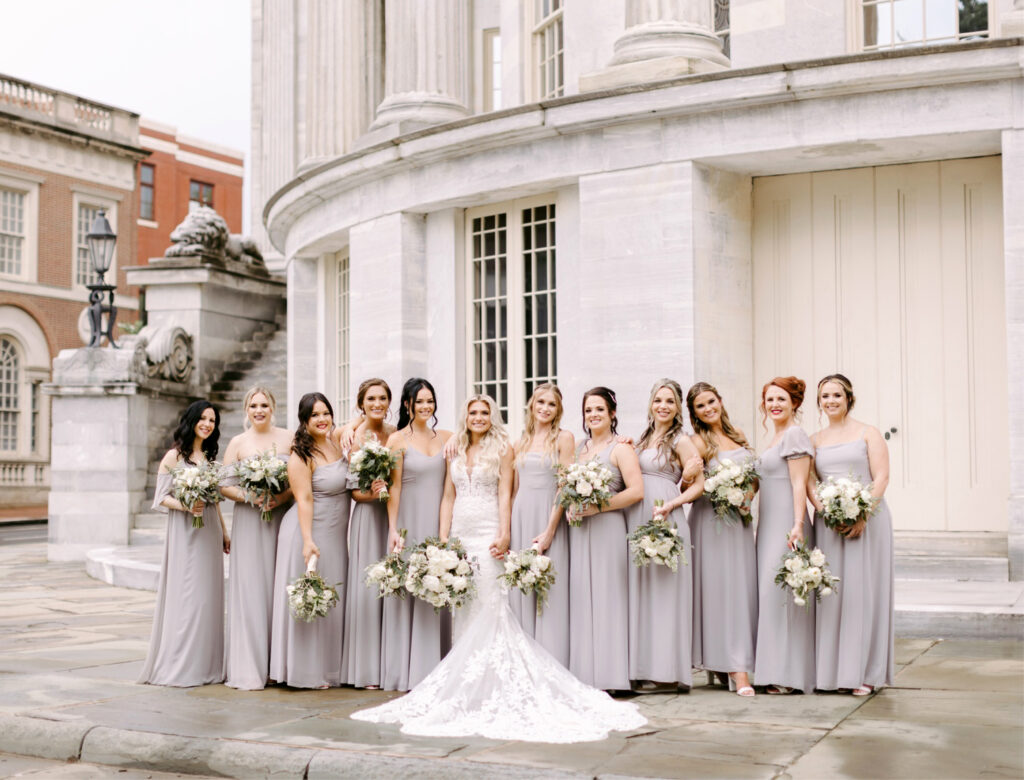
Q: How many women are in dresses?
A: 12